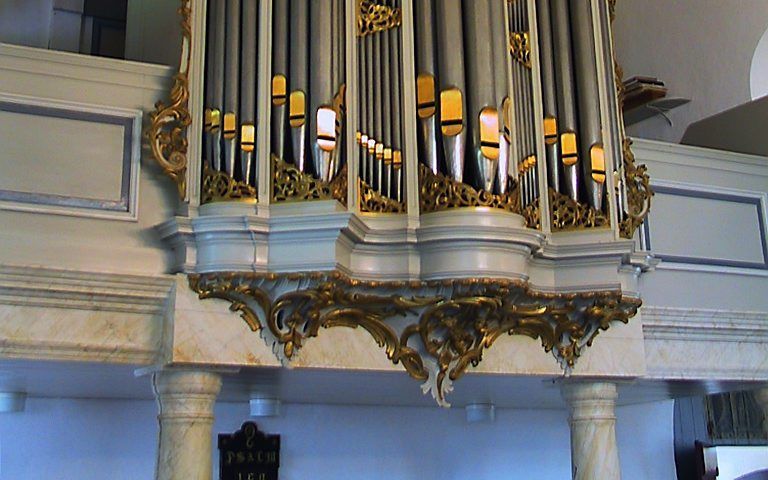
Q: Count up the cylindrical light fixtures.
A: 3